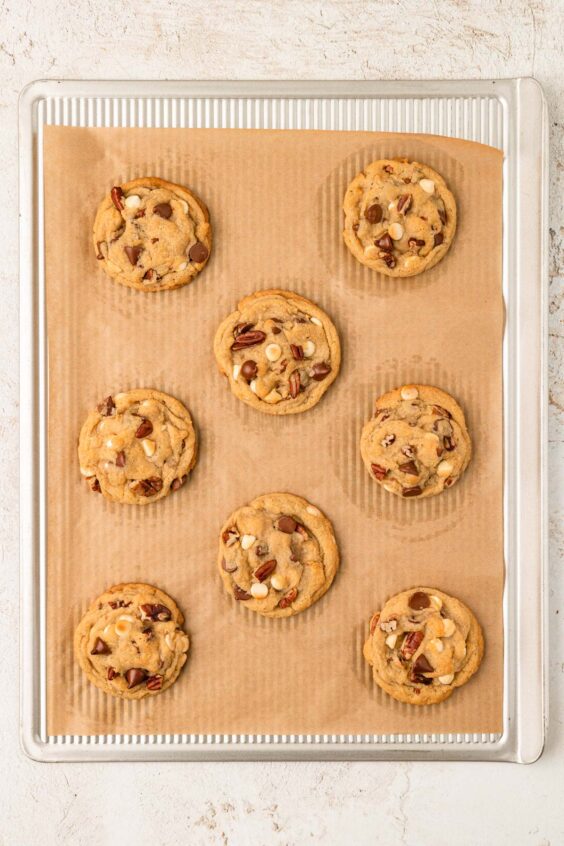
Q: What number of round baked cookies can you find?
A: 8